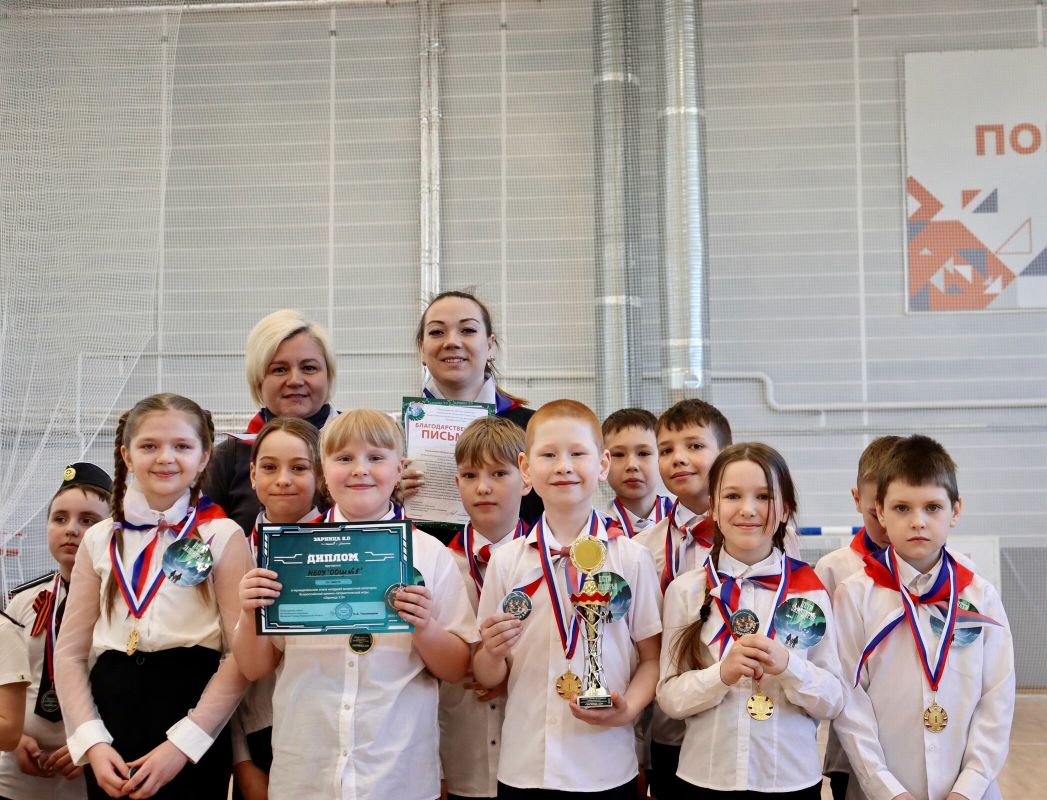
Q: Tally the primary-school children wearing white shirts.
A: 11